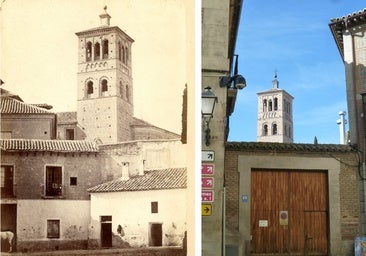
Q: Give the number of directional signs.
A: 5